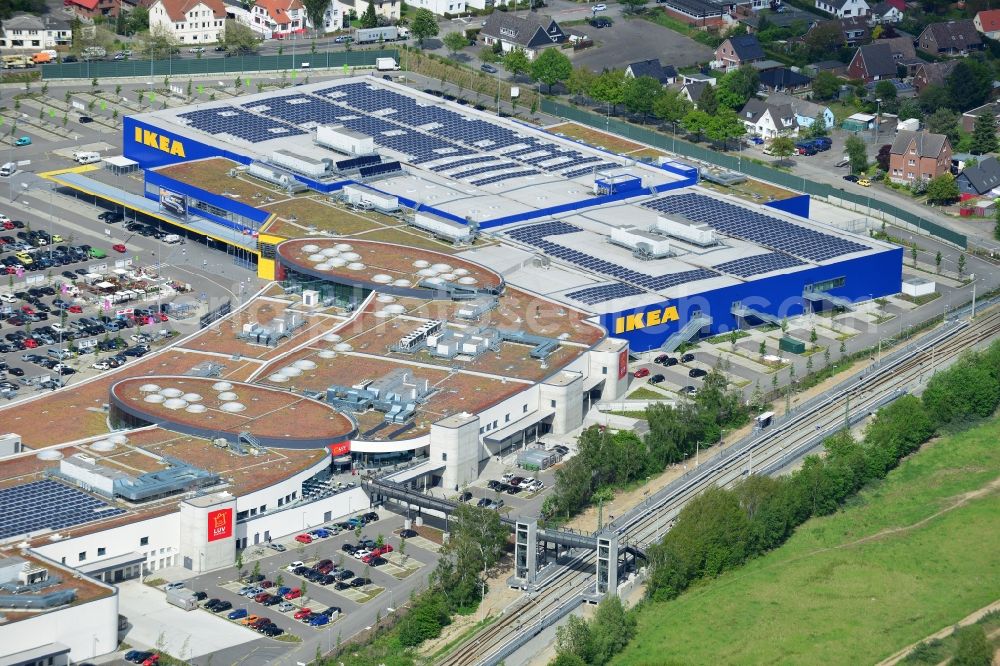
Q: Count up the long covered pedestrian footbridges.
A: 1